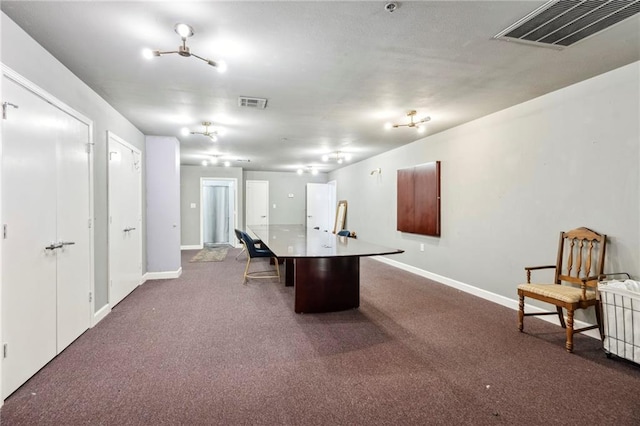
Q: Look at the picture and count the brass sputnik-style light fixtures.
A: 6